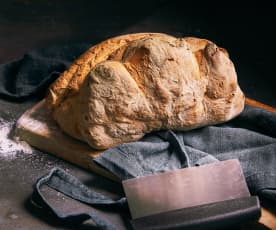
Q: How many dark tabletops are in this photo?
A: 1